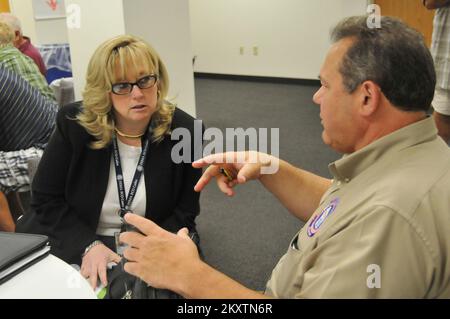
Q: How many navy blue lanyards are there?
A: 1